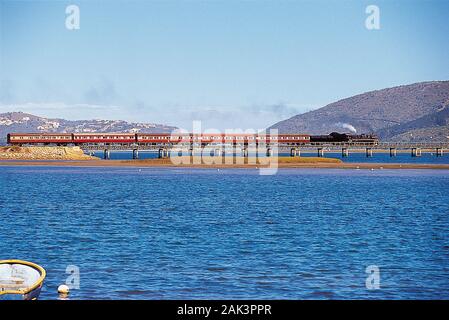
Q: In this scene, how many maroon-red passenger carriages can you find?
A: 5